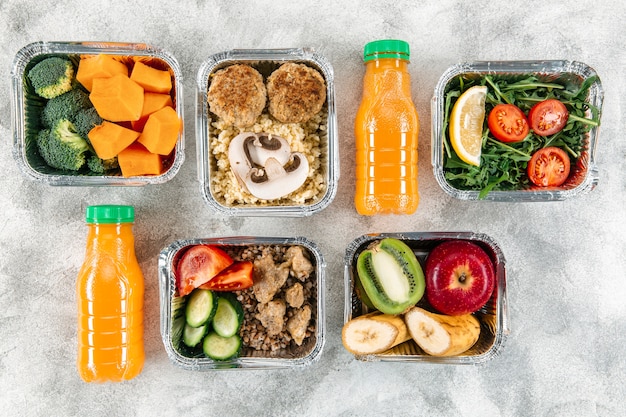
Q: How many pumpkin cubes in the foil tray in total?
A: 7